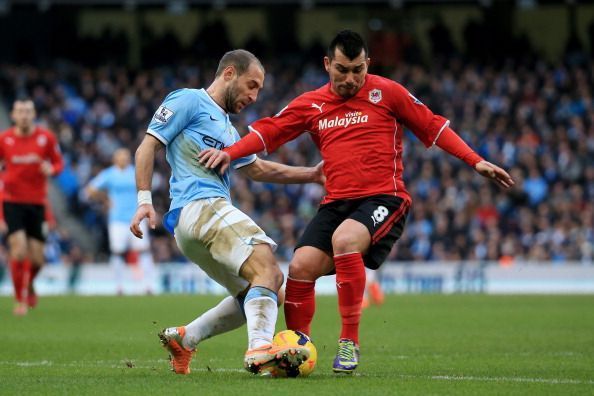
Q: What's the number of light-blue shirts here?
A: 2